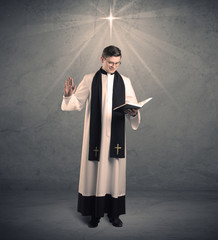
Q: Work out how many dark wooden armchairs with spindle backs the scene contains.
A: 0